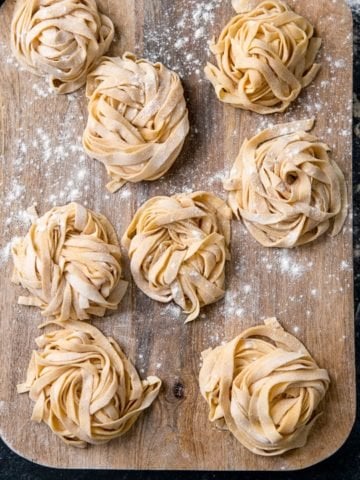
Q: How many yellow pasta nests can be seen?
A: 8